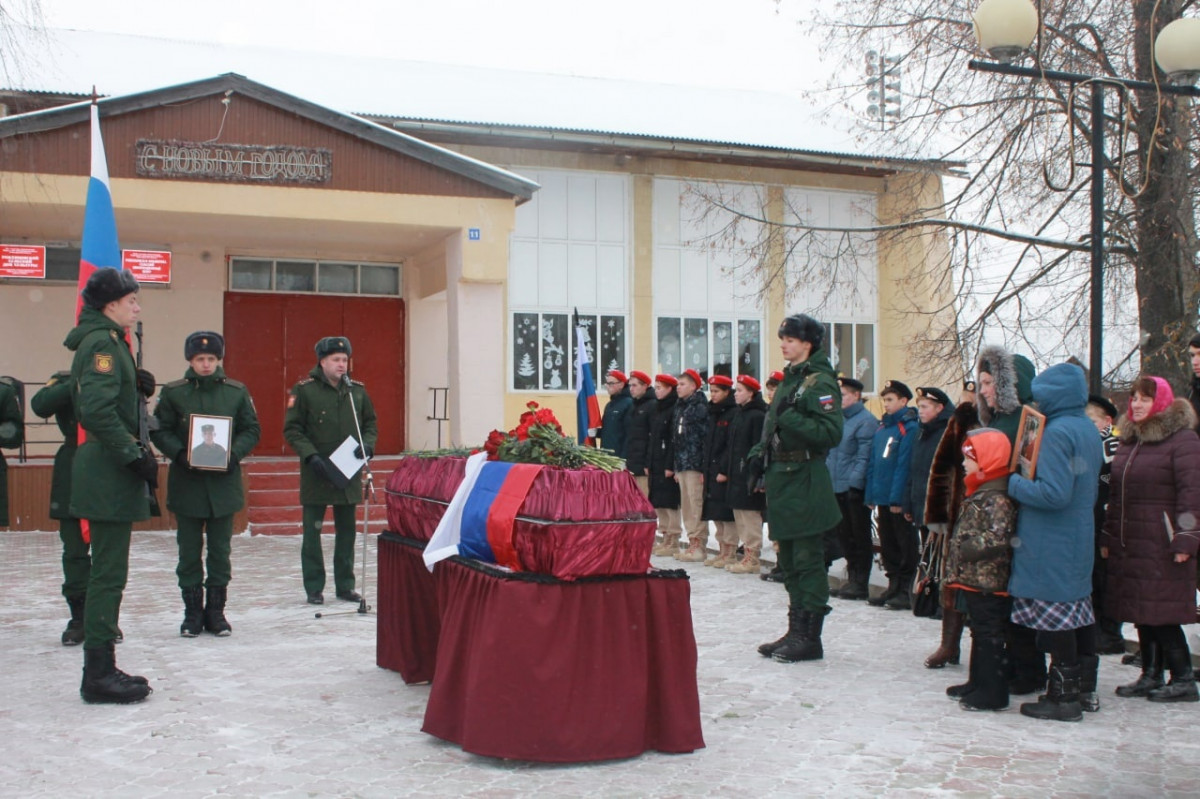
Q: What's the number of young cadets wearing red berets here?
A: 7